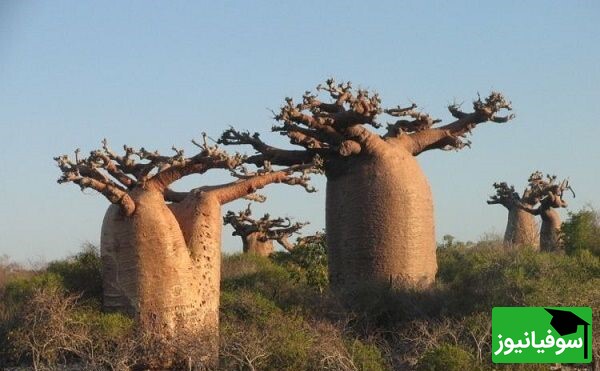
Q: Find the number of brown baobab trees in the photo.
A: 5